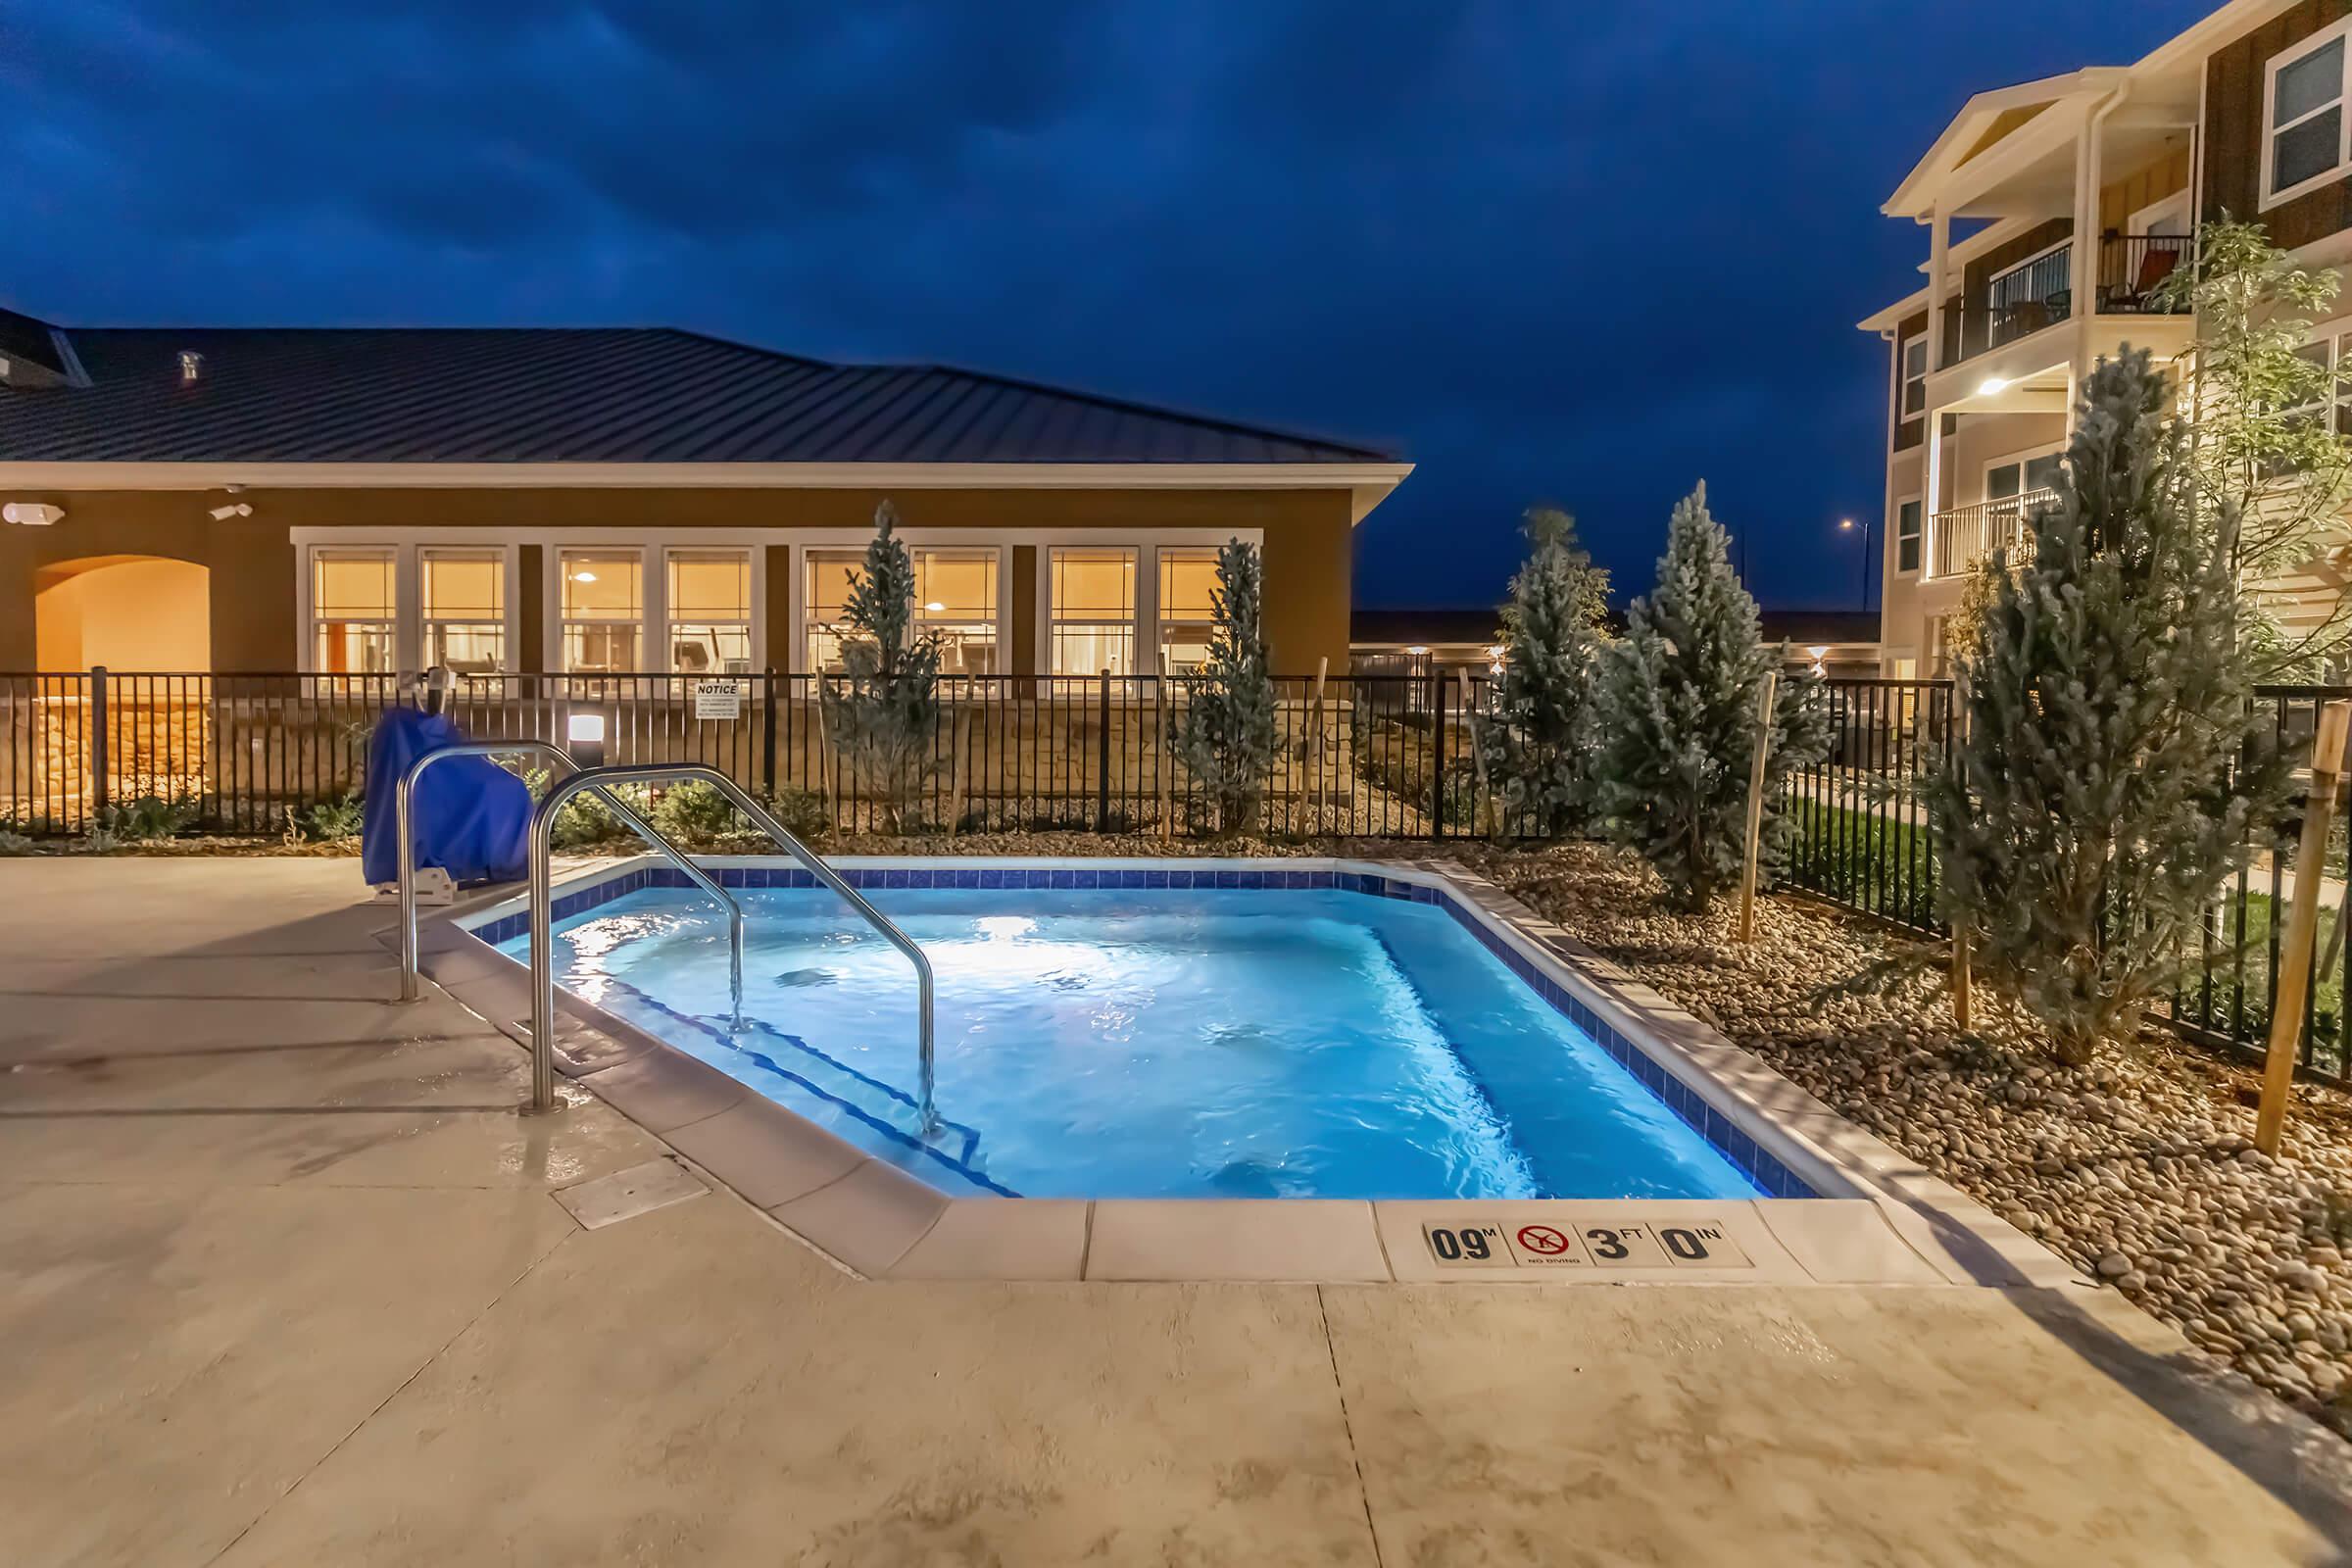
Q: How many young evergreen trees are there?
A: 5